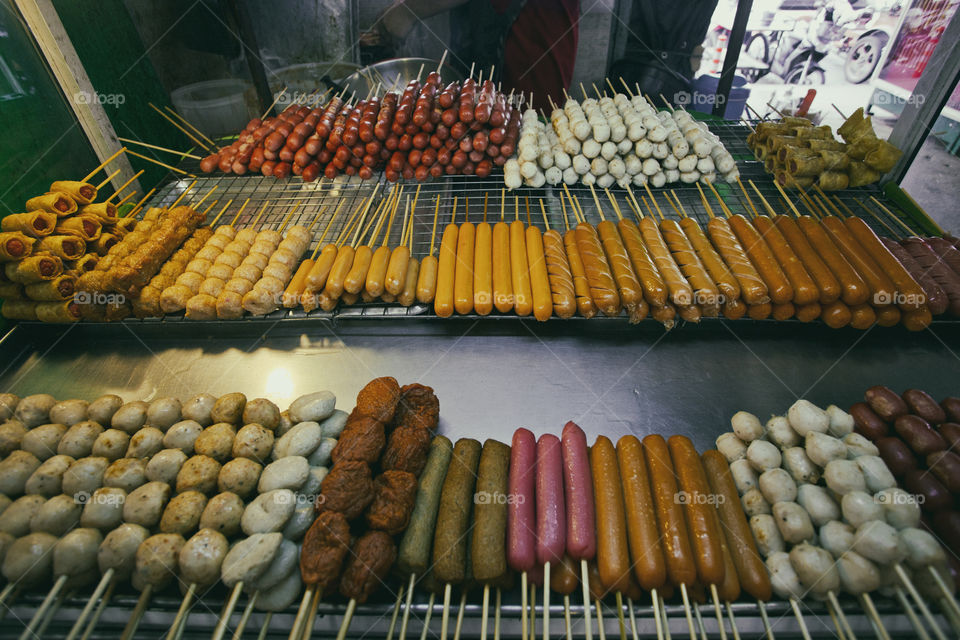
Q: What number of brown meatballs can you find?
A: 8